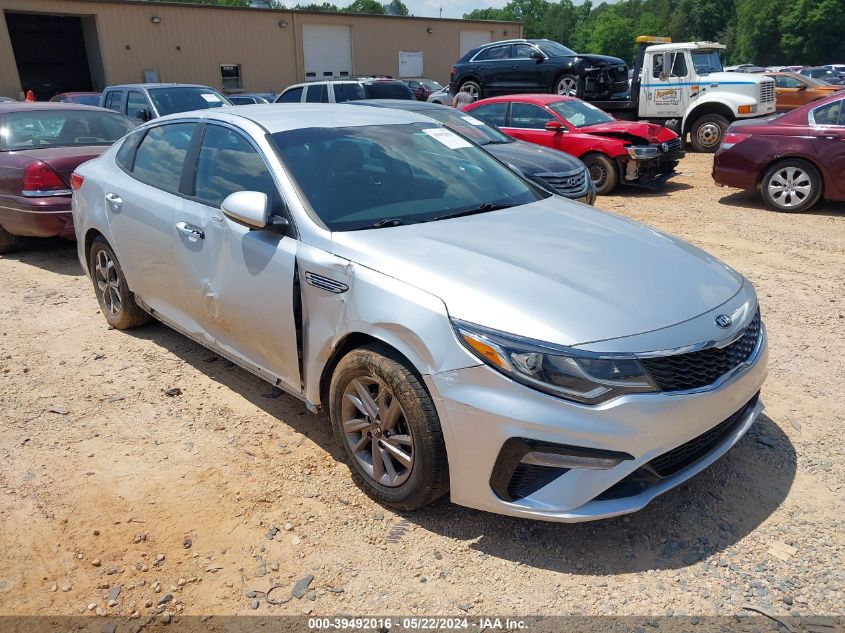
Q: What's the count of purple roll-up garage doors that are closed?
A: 0